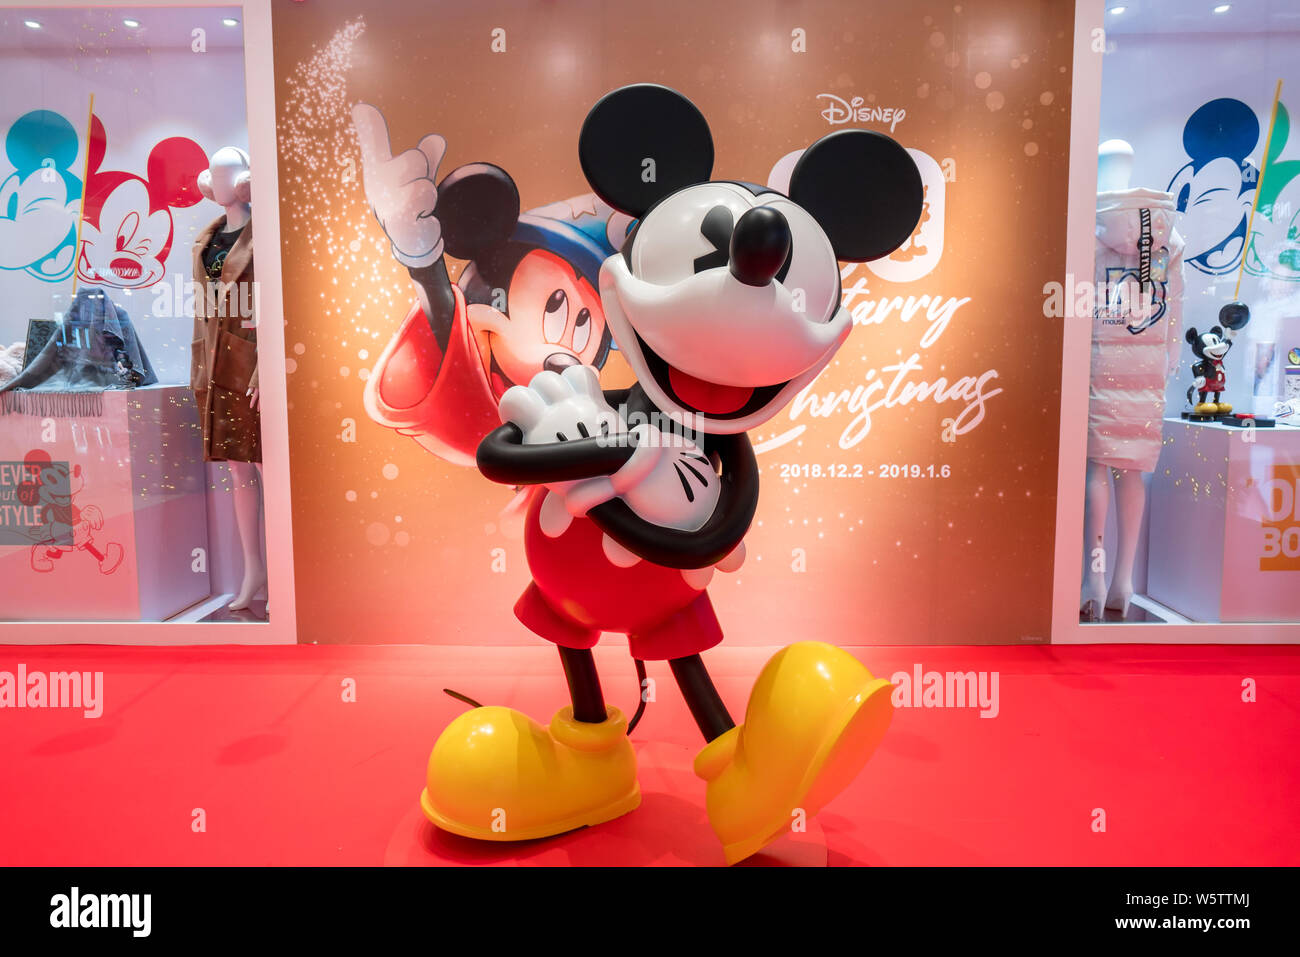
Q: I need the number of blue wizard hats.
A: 1